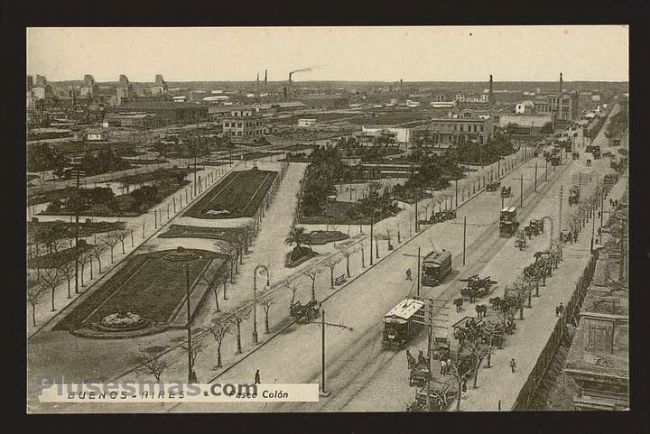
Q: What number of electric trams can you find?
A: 3